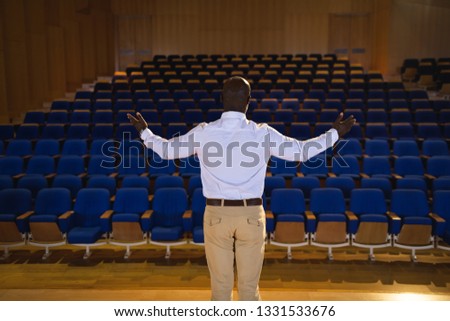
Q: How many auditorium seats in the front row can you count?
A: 11